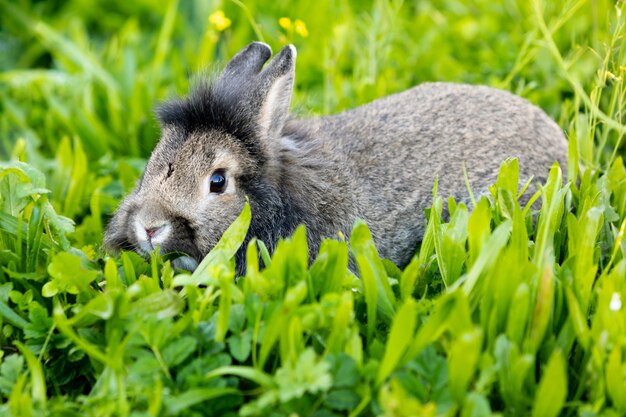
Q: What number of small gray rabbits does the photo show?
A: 1